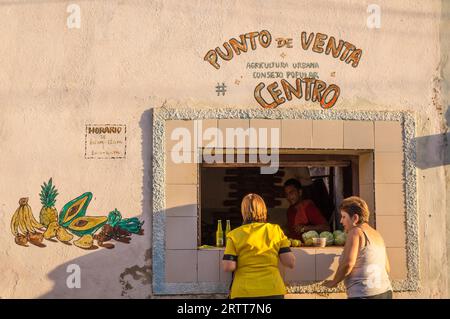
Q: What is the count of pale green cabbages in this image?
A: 3